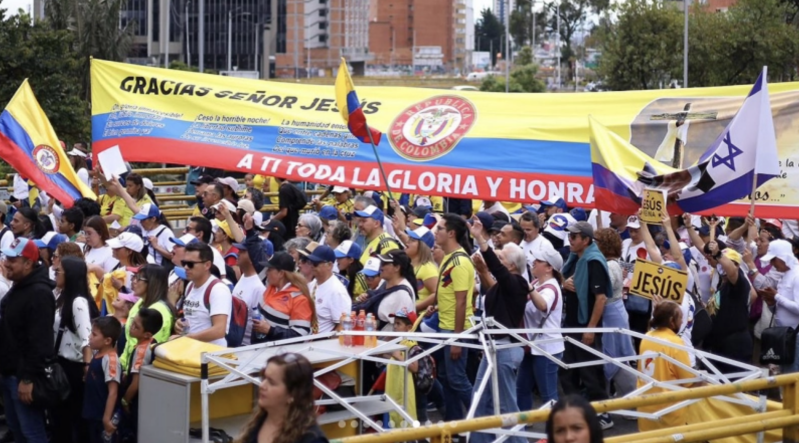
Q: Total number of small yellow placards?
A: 2